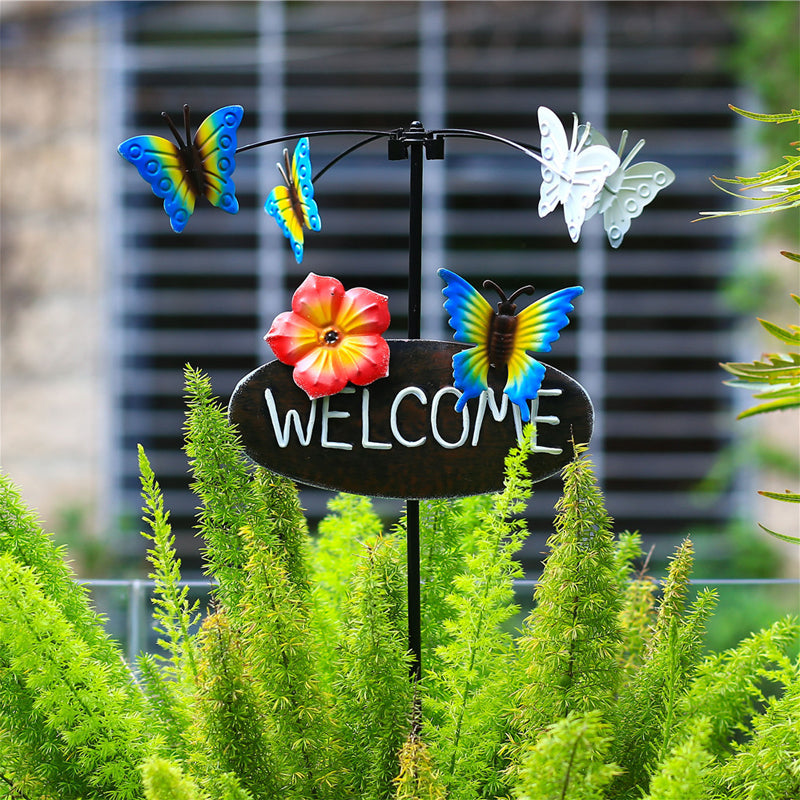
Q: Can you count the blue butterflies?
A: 3